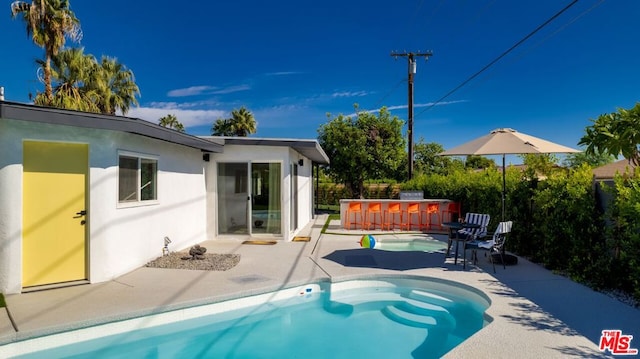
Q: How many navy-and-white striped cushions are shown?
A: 2